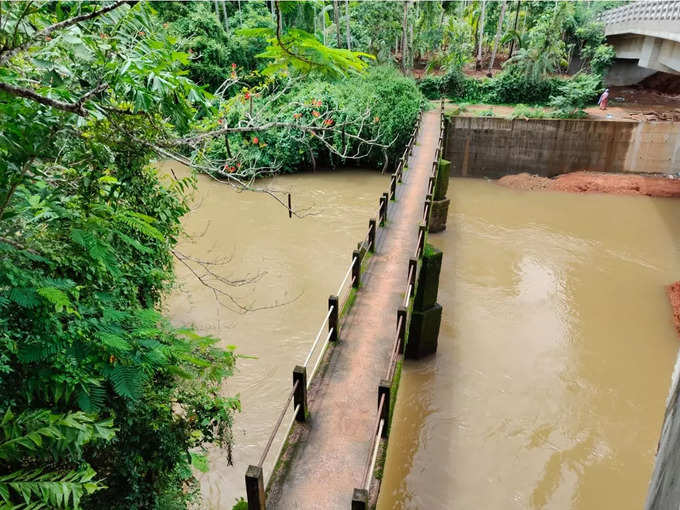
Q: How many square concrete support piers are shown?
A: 2